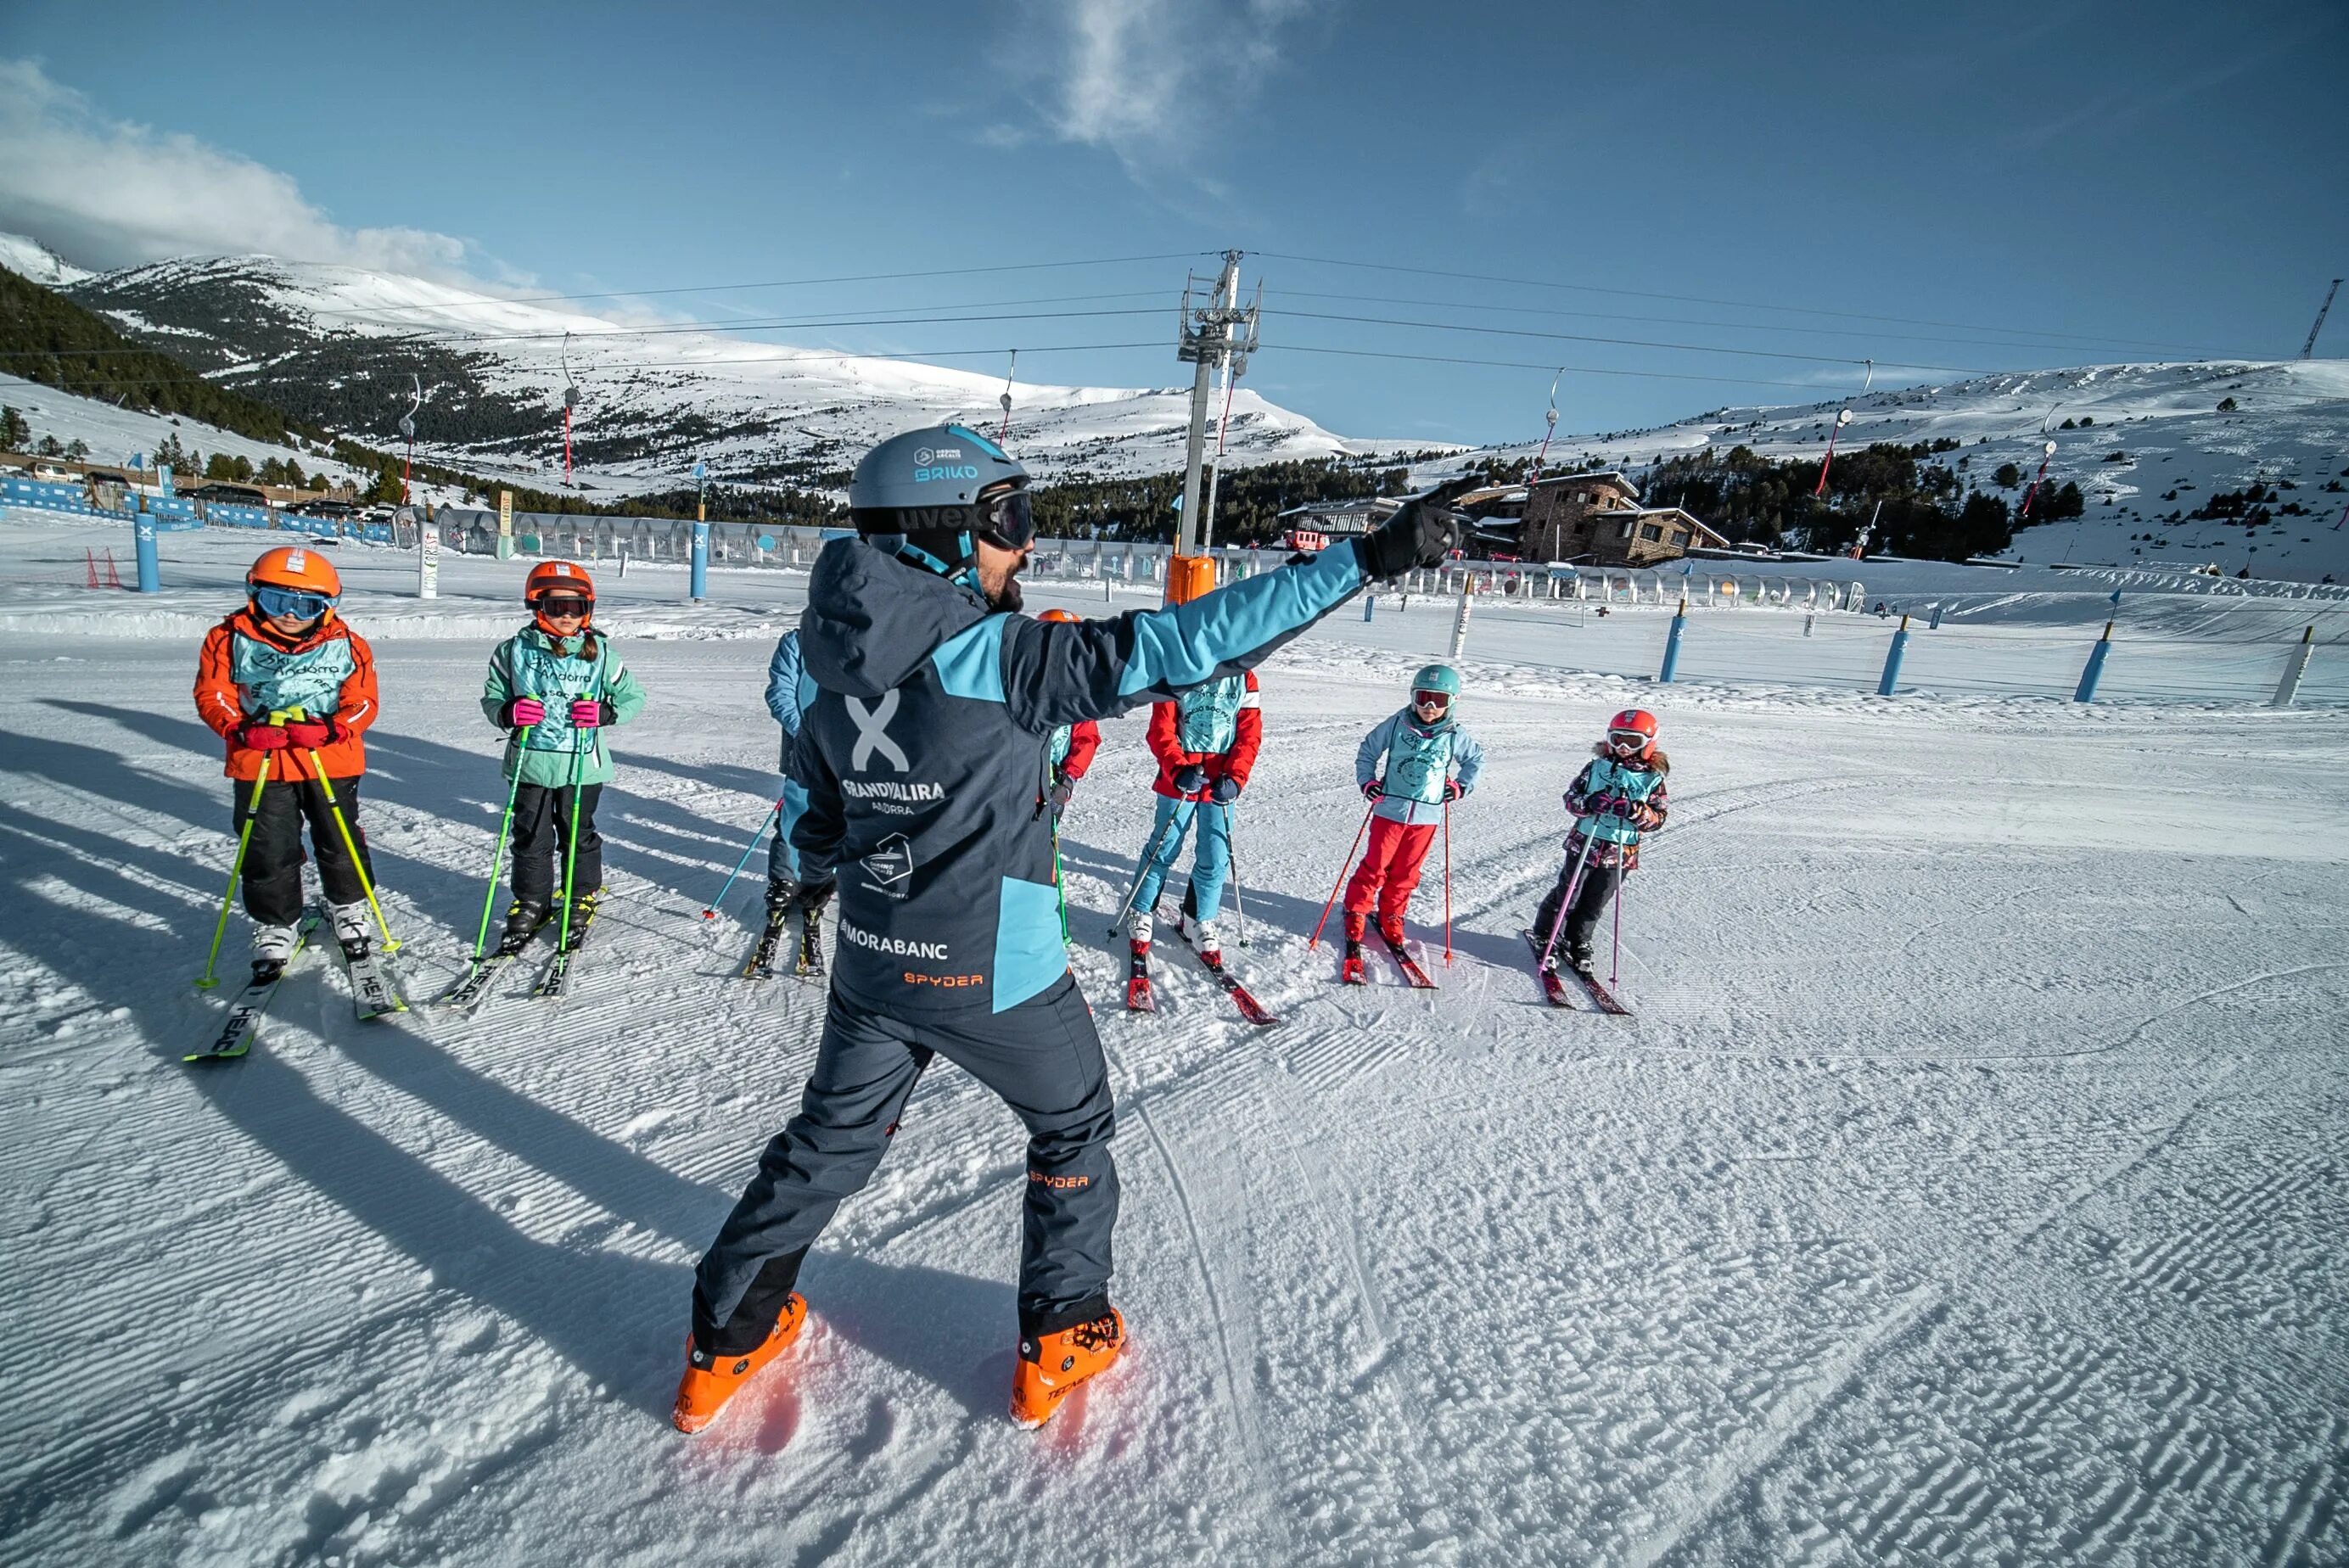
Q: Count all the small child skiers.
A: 7